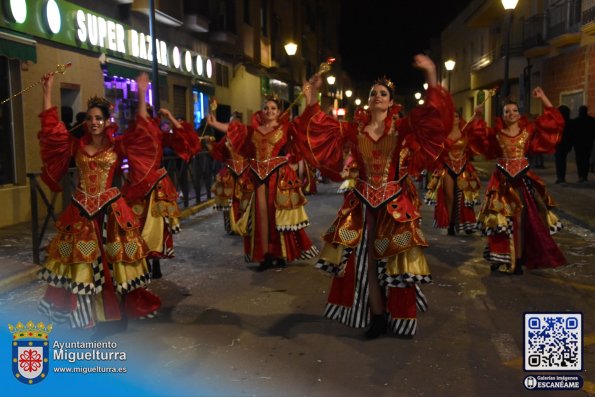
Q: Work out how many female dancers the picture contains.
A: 7